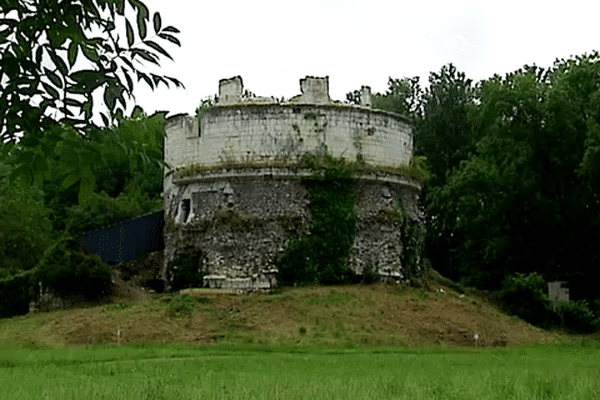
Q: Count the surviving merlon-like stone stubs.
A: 3